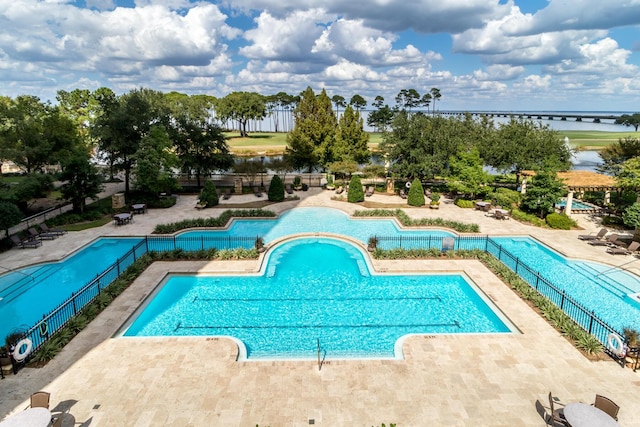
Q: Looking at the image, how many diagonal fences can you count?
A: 2